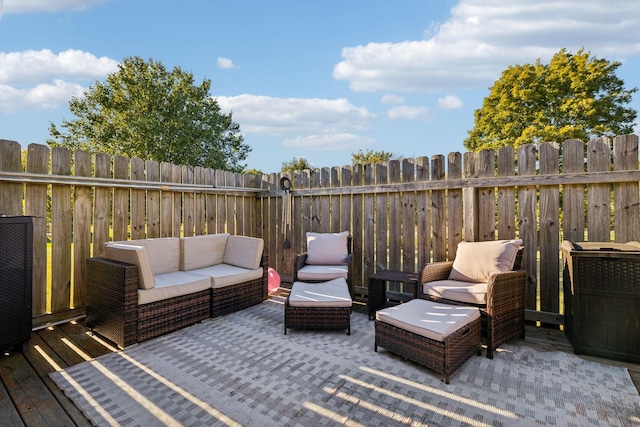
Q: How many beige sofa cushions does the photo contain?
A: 6